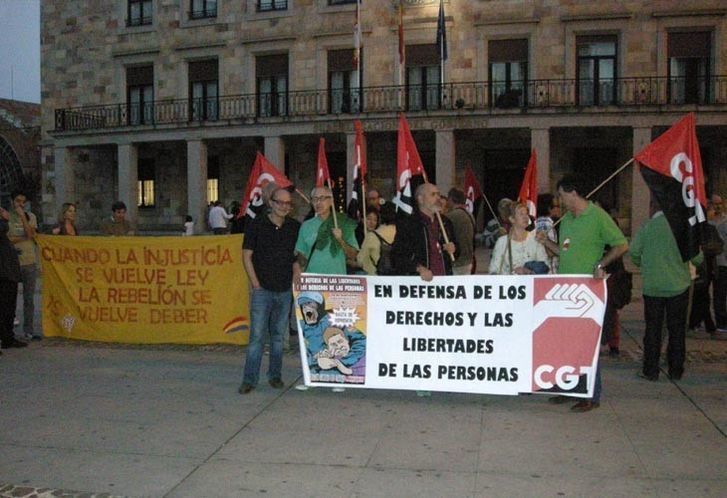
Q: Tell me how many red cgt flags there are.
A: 7